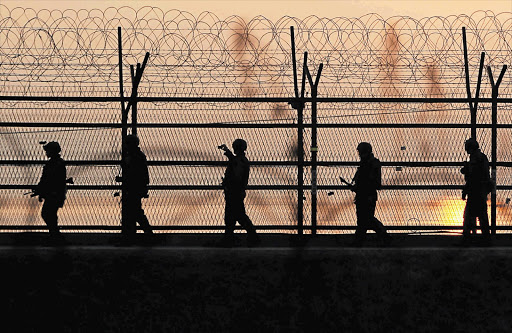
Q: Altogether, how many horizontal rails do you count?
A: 5